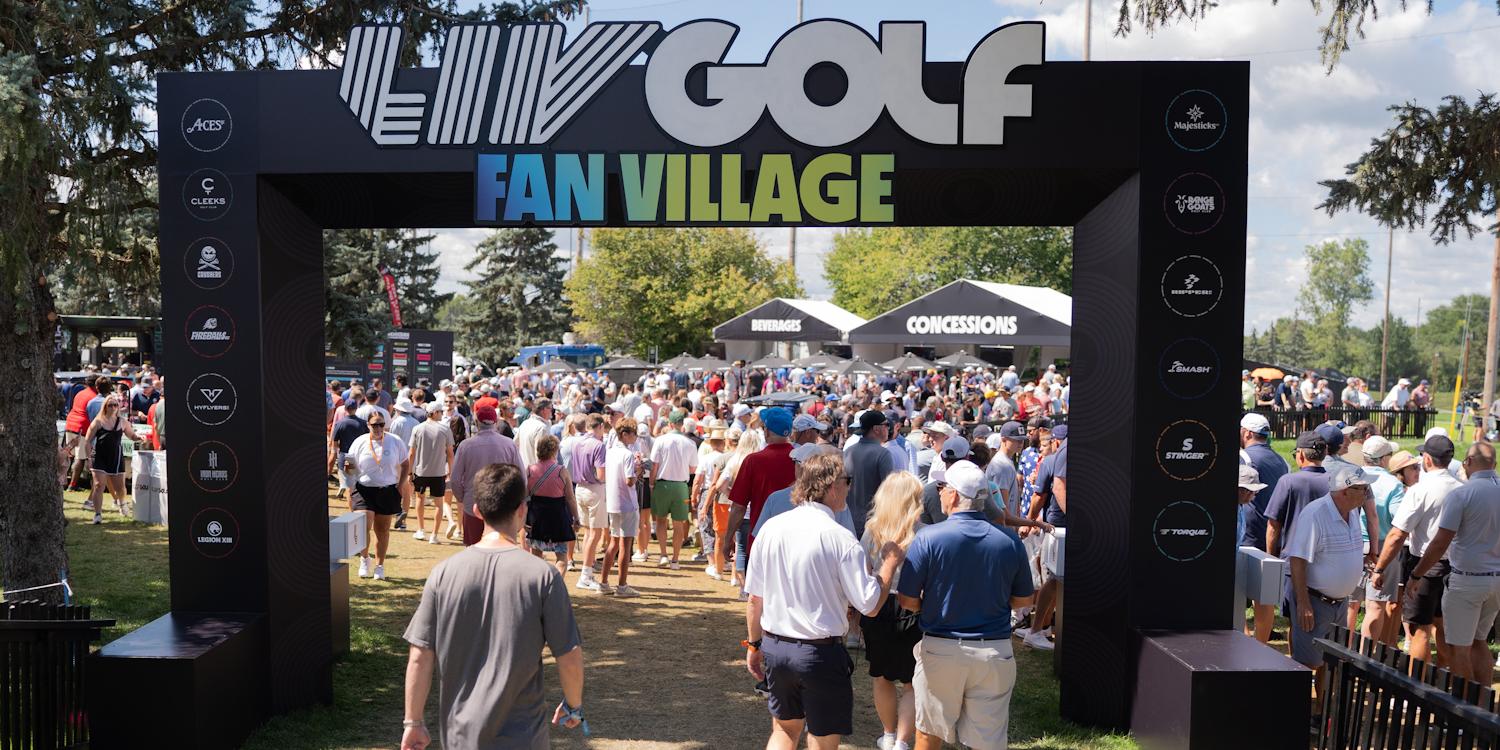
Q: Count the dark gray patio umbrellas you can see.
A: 9